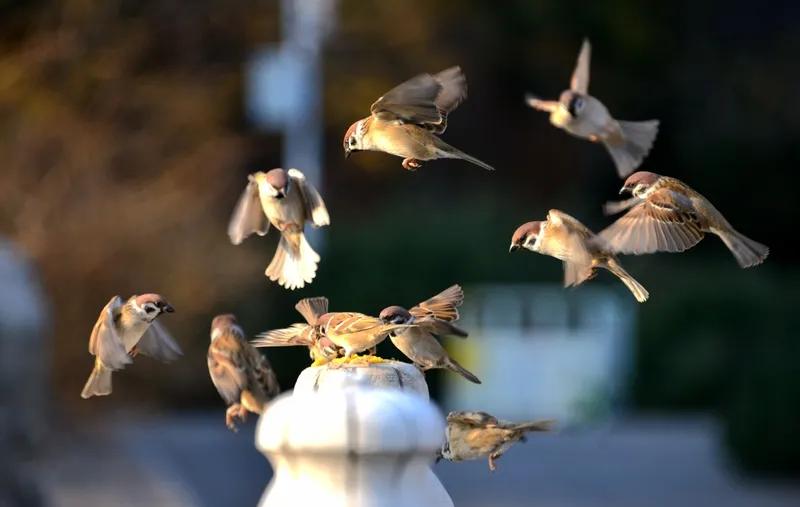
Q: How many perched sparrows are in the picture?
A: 3